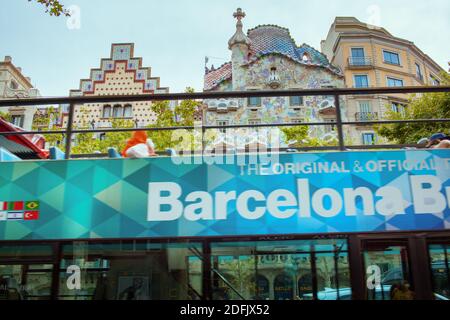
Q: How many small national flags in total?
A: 6